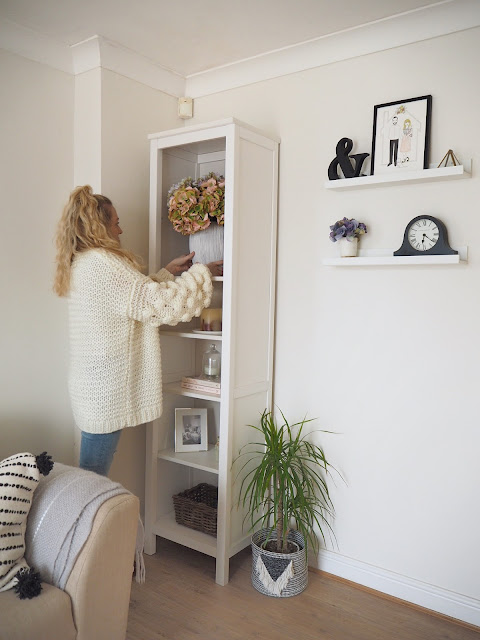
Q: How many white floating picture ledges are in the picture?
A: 2